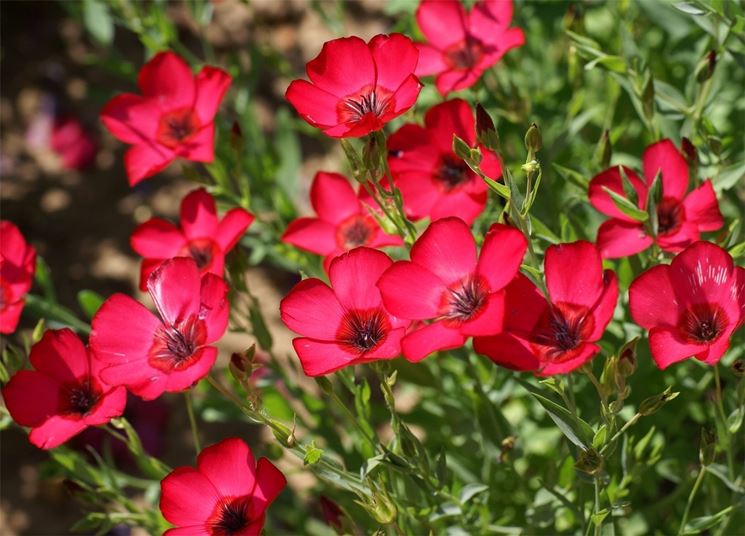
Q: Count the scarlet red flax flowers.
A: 15